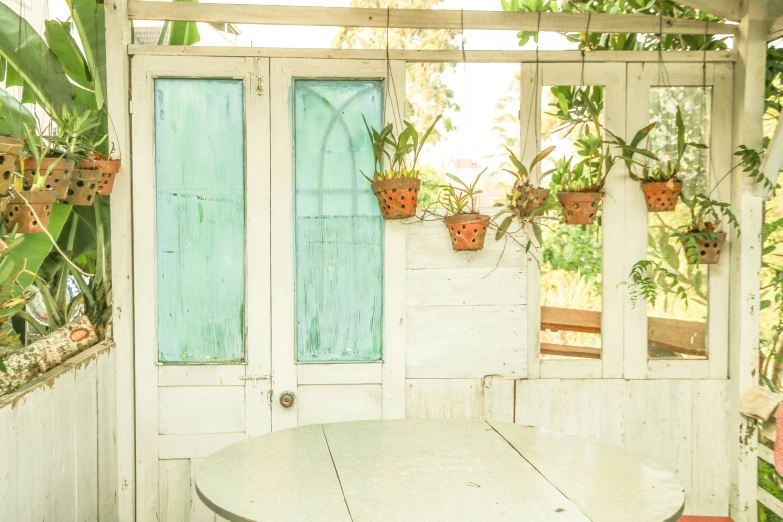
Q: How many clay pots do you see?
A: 11